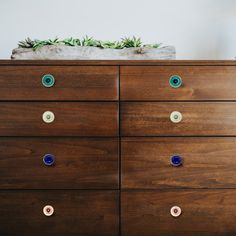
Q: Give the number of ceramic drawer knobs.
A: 8